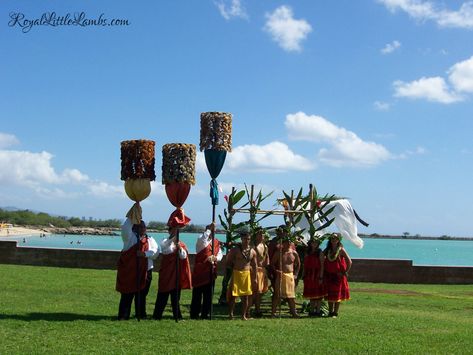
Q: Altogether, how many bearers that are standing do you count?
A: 3